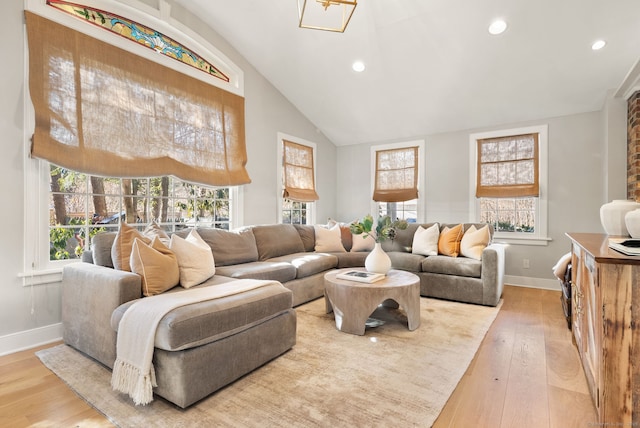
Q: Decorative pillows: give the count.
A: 10